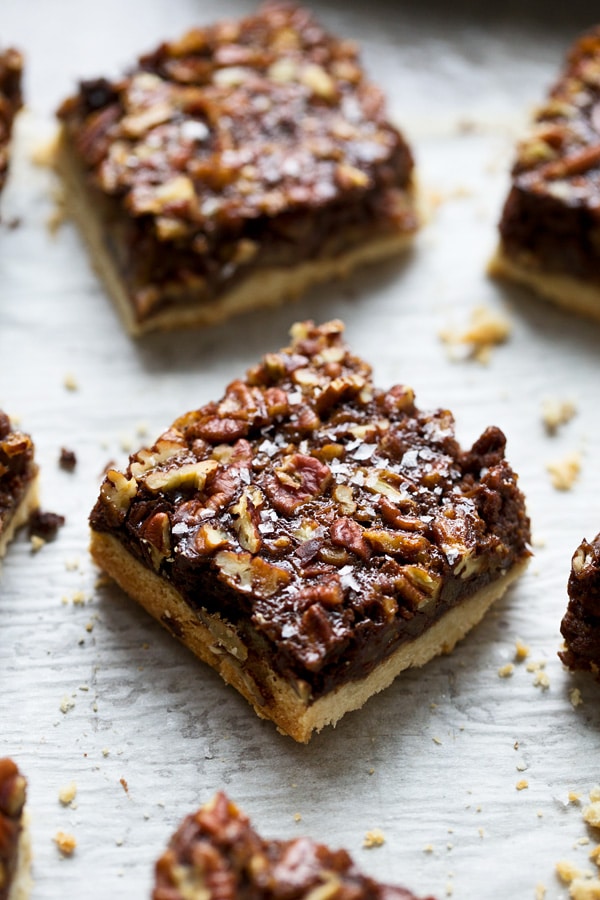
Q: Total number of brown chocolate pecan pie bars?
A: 8